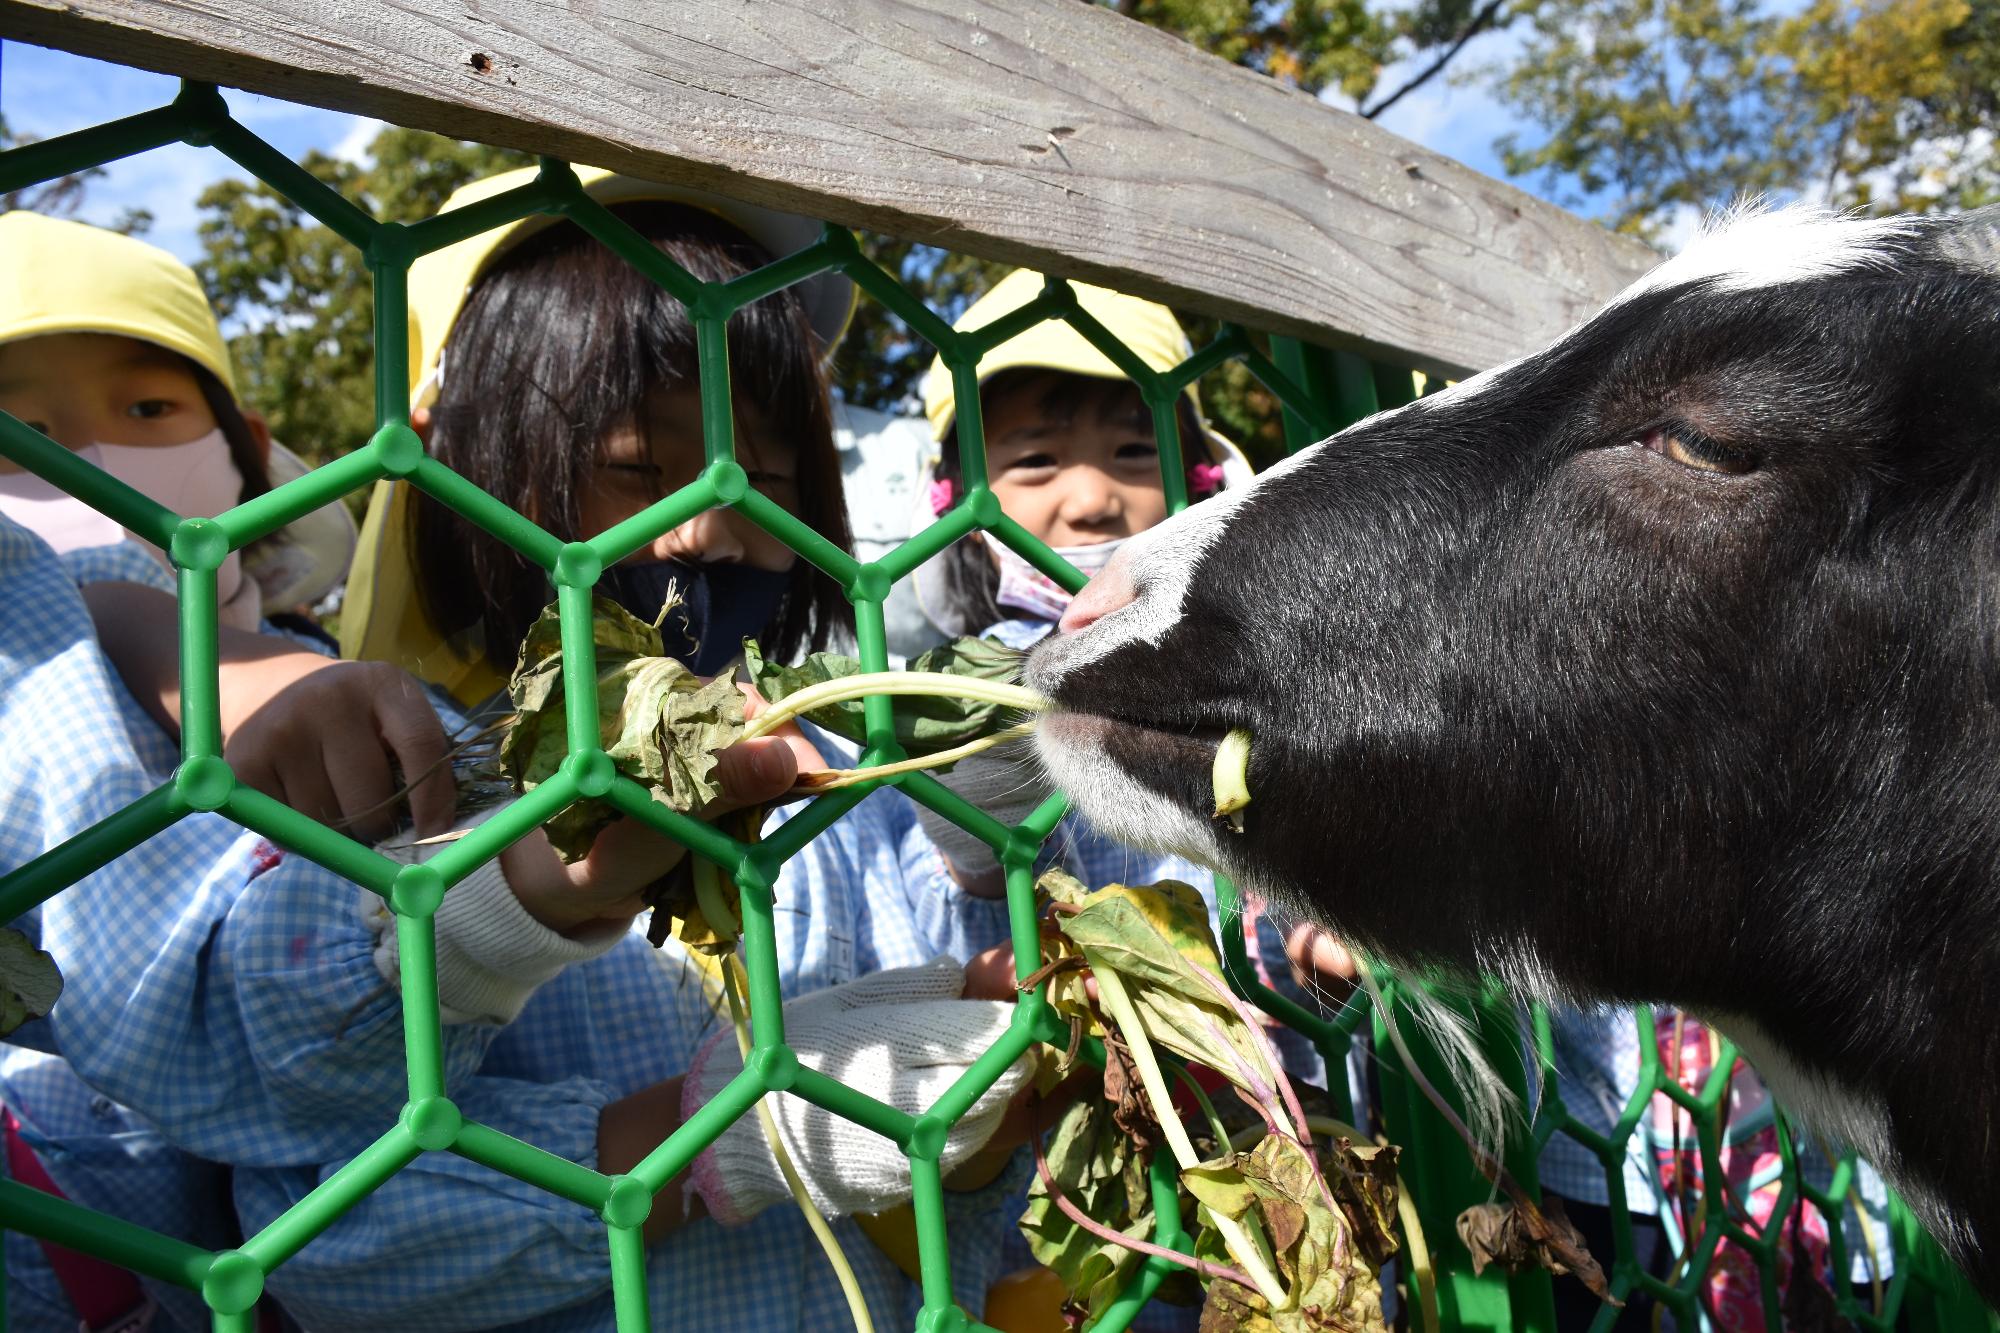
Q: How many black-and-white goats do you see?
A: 1